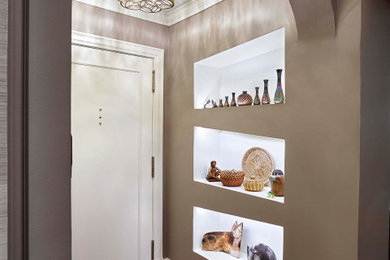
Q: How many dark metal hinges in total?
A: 3